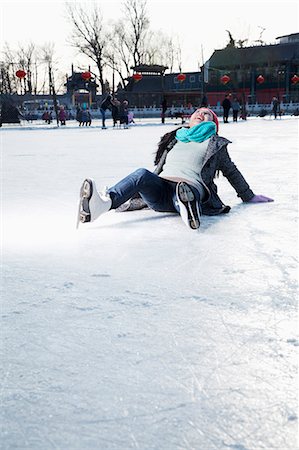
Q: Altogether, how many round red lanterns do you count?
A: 7